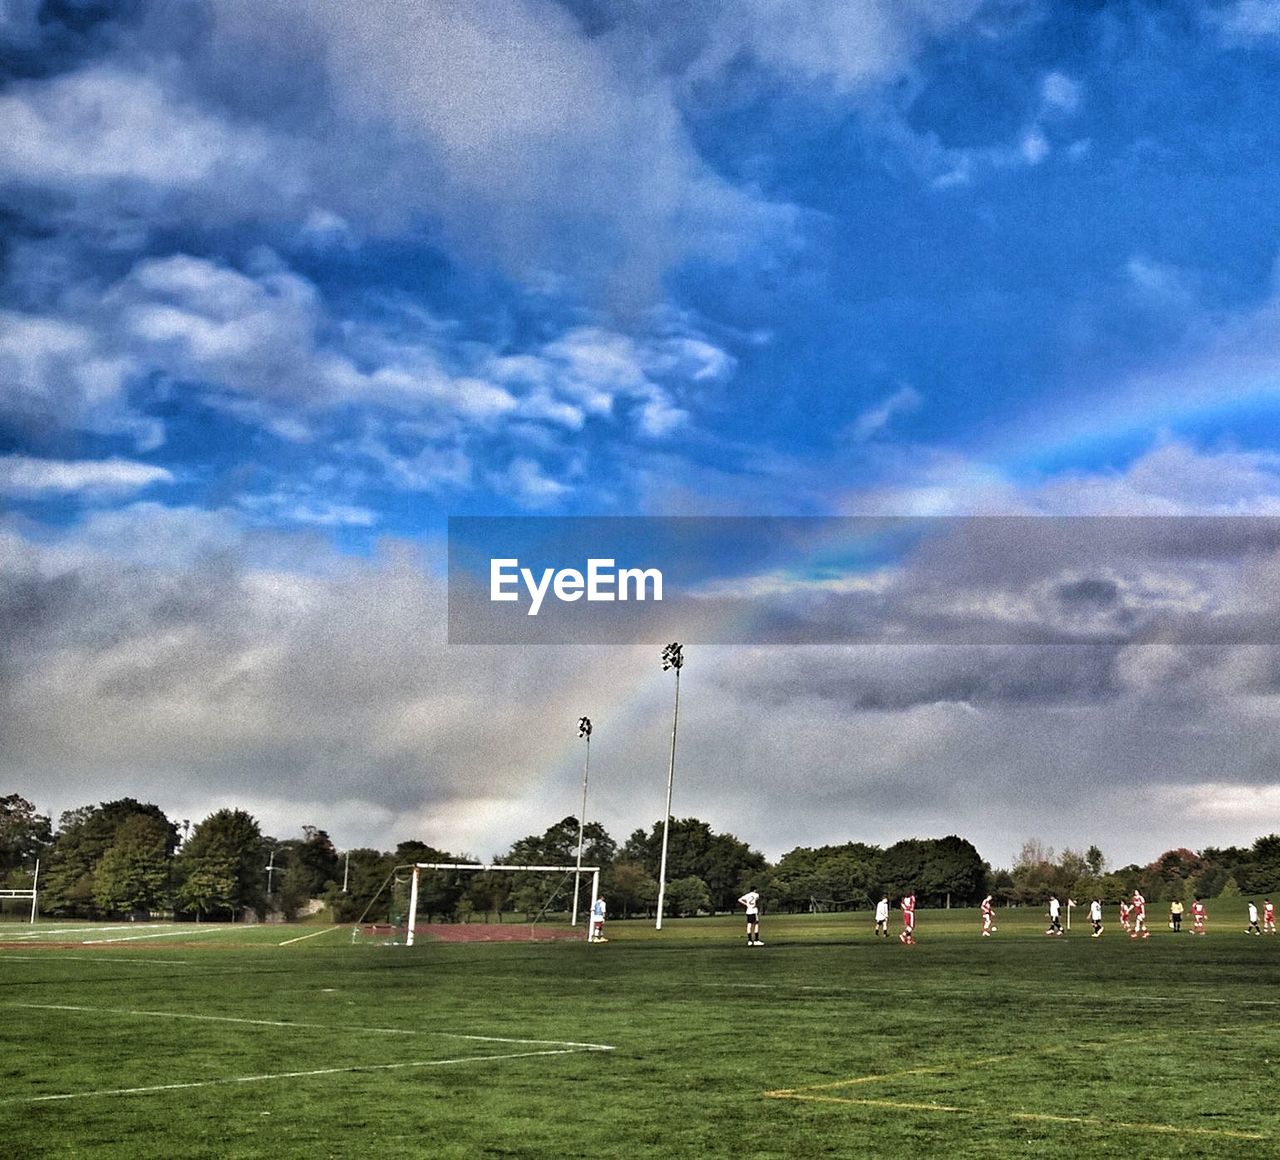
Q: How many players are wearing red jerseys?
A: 6